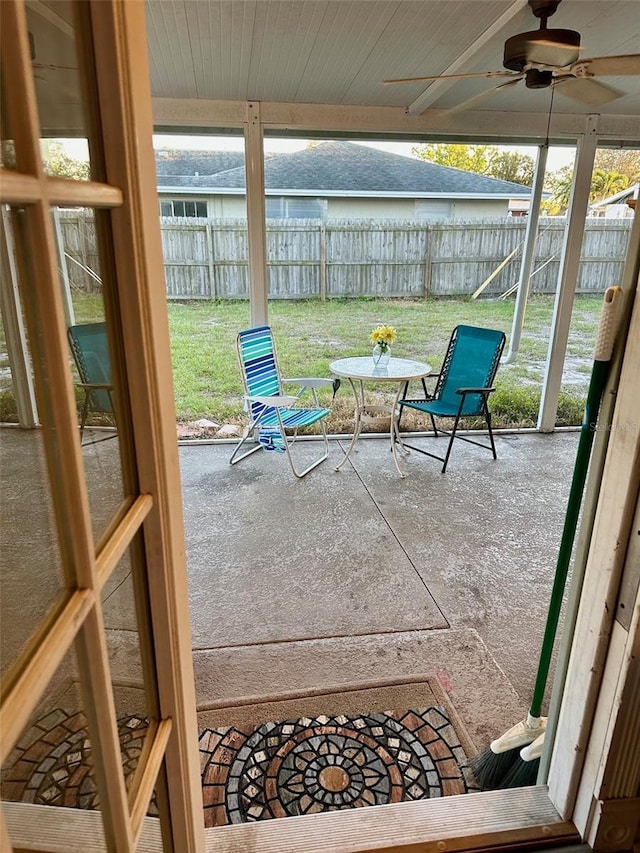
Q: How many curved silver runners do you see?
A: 2